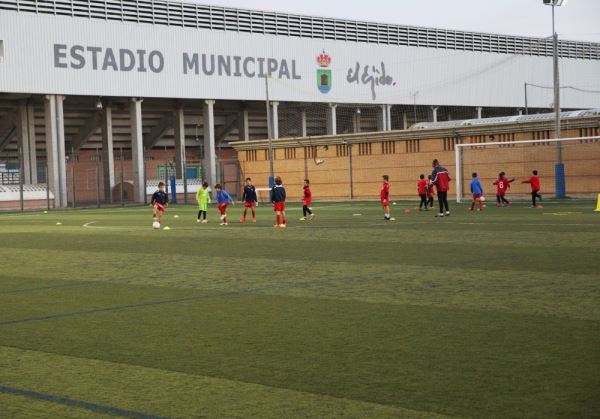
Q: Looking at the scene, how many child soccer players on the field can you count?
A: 12